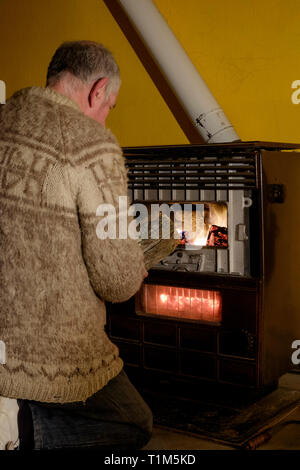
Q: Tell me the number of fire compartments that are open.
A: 1